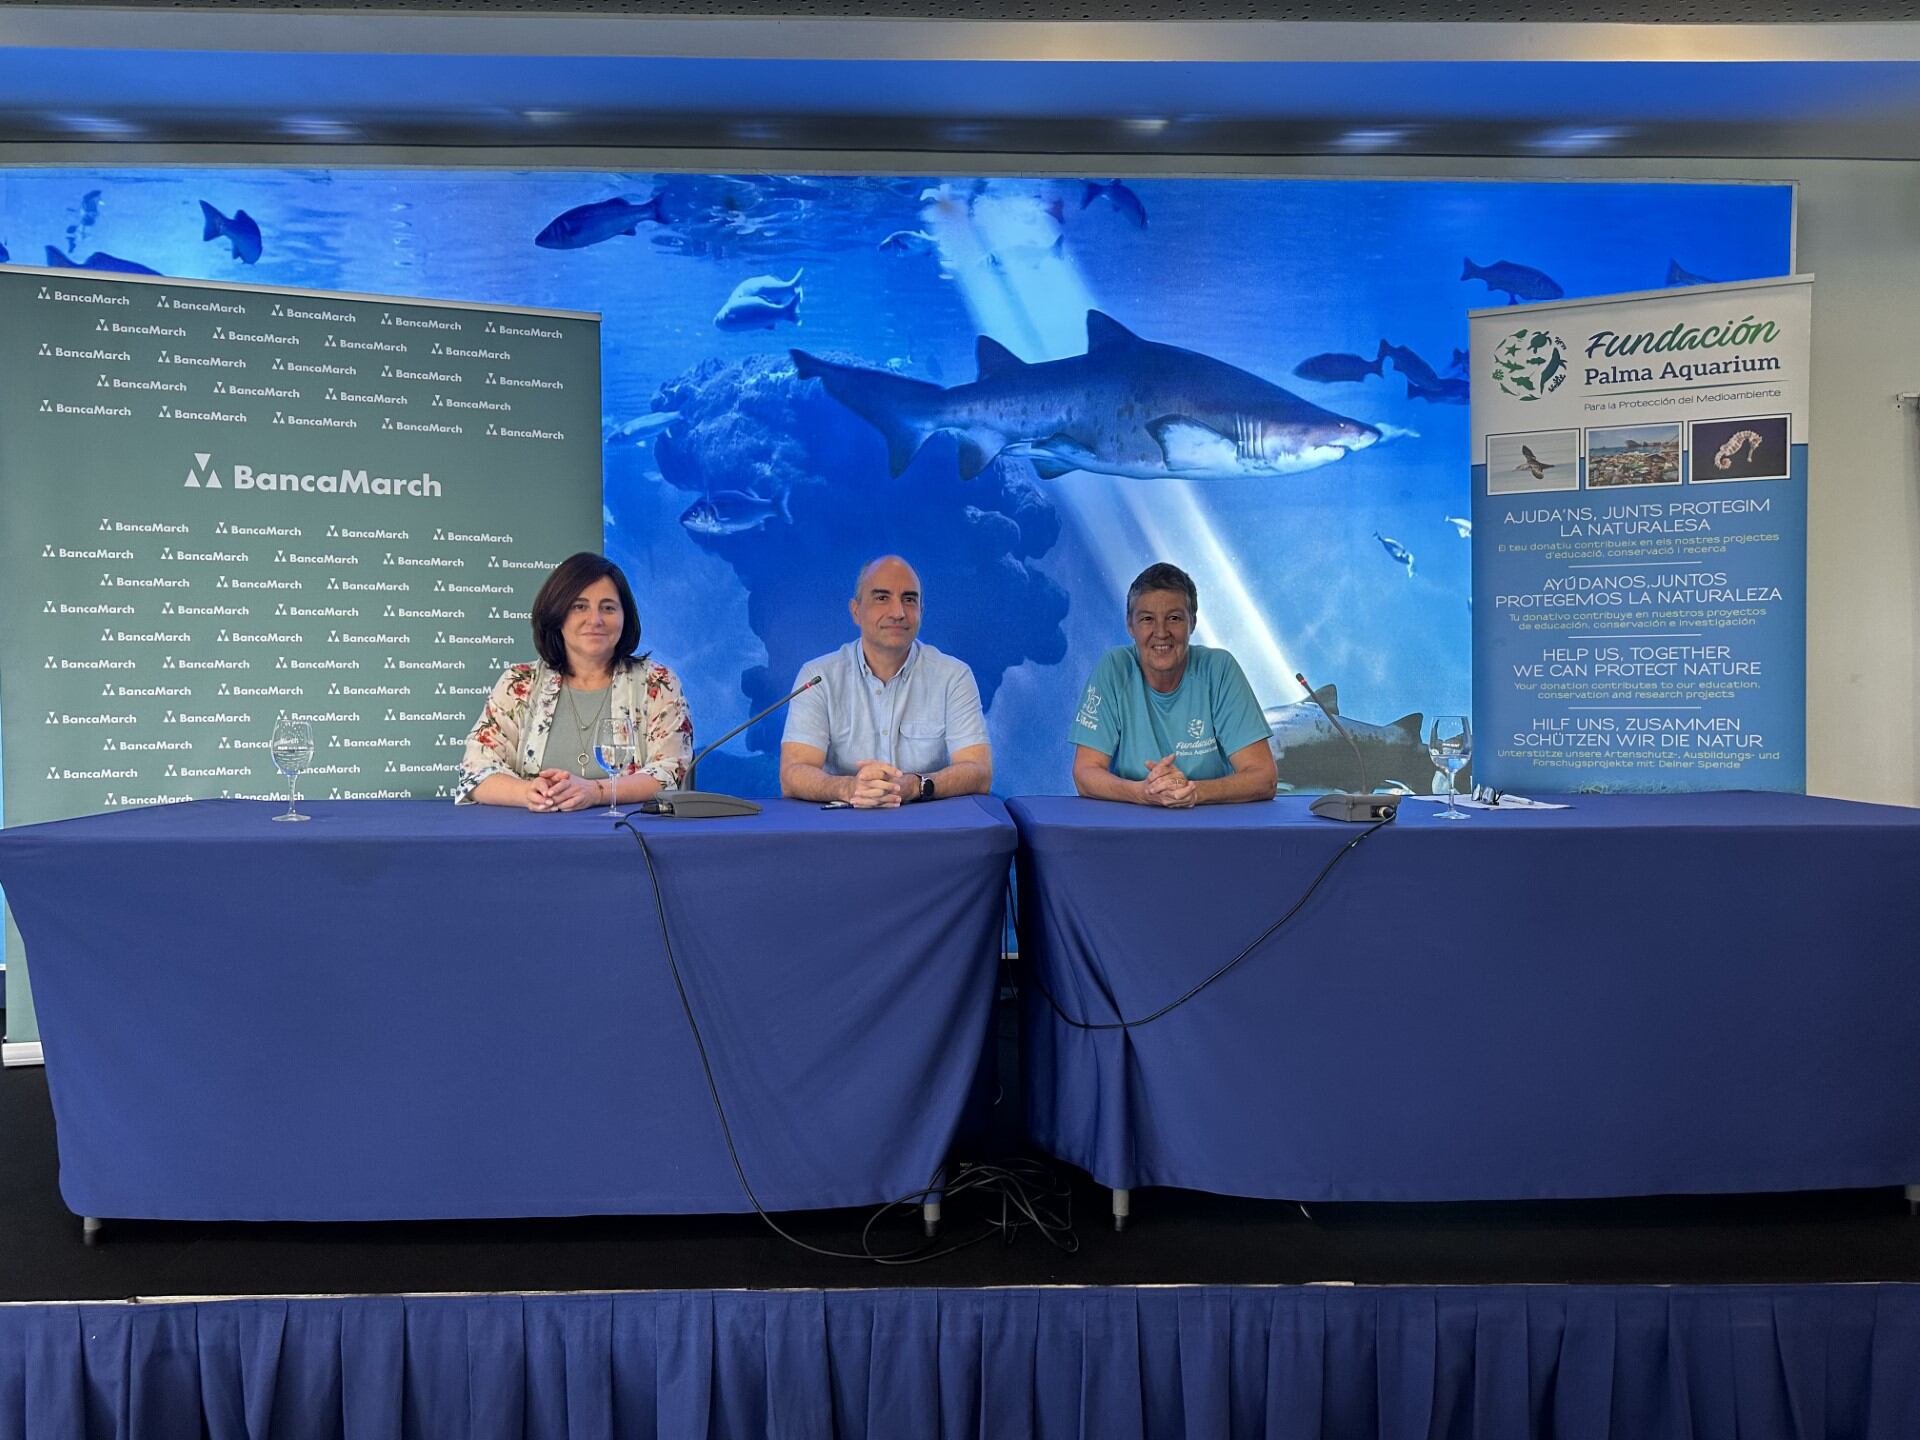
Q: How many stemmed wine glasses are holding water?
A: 3